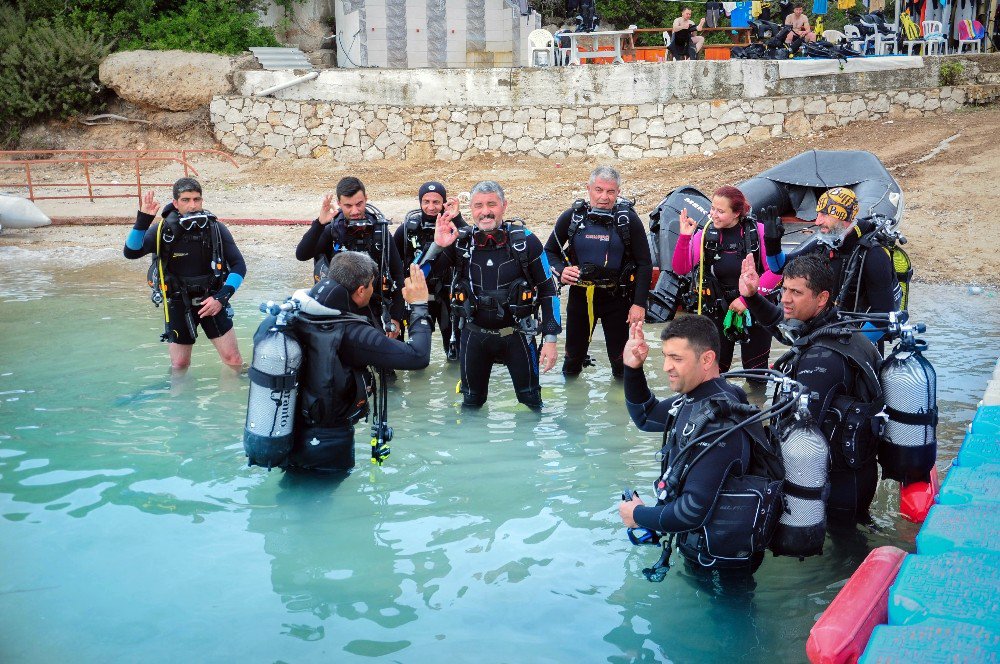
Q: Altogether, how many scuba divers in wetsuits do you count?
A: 10